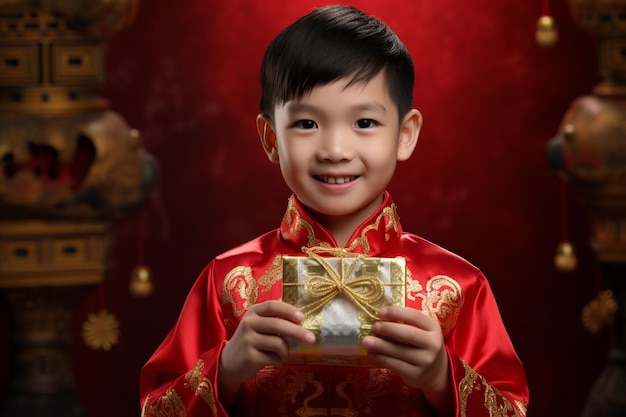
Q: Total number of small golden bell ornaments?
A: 3